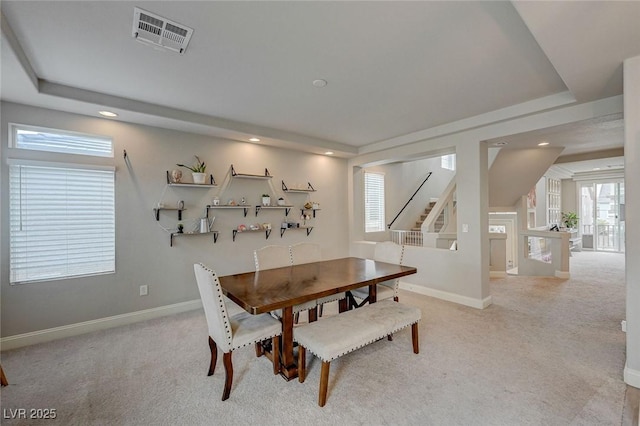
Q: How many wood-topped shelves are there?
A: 10